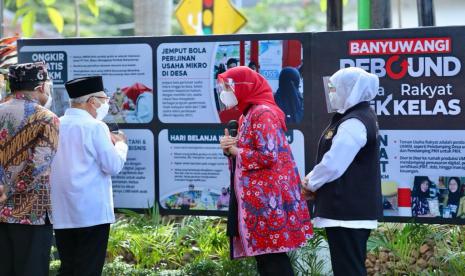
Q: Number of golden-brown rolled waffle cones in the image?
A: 0